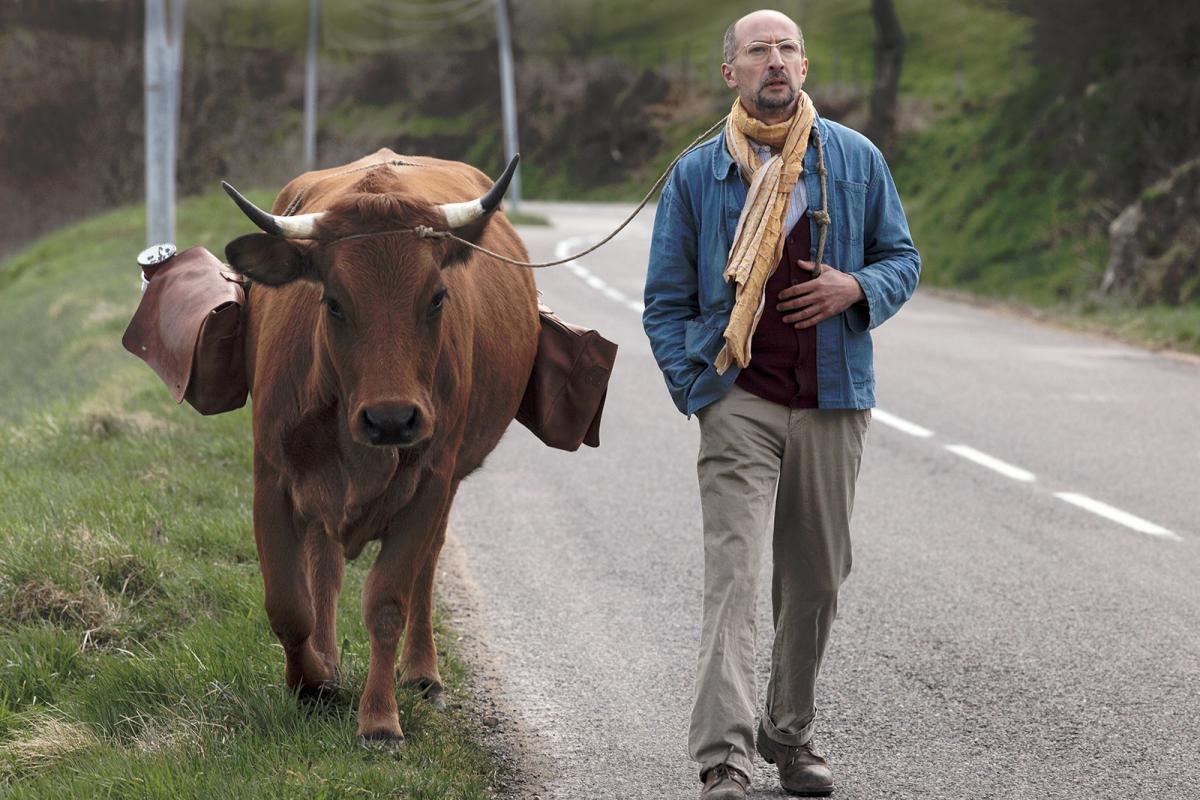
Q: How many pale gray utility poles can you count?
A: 3